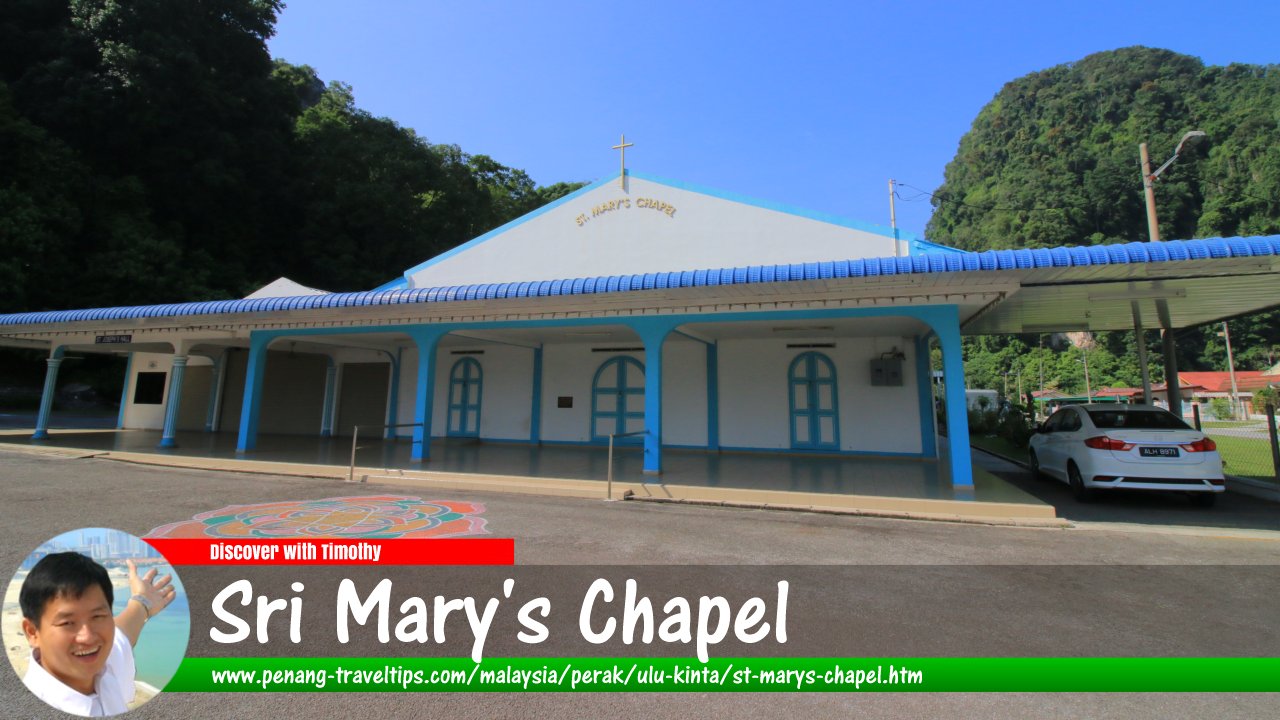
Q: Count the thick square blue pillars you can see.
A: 4